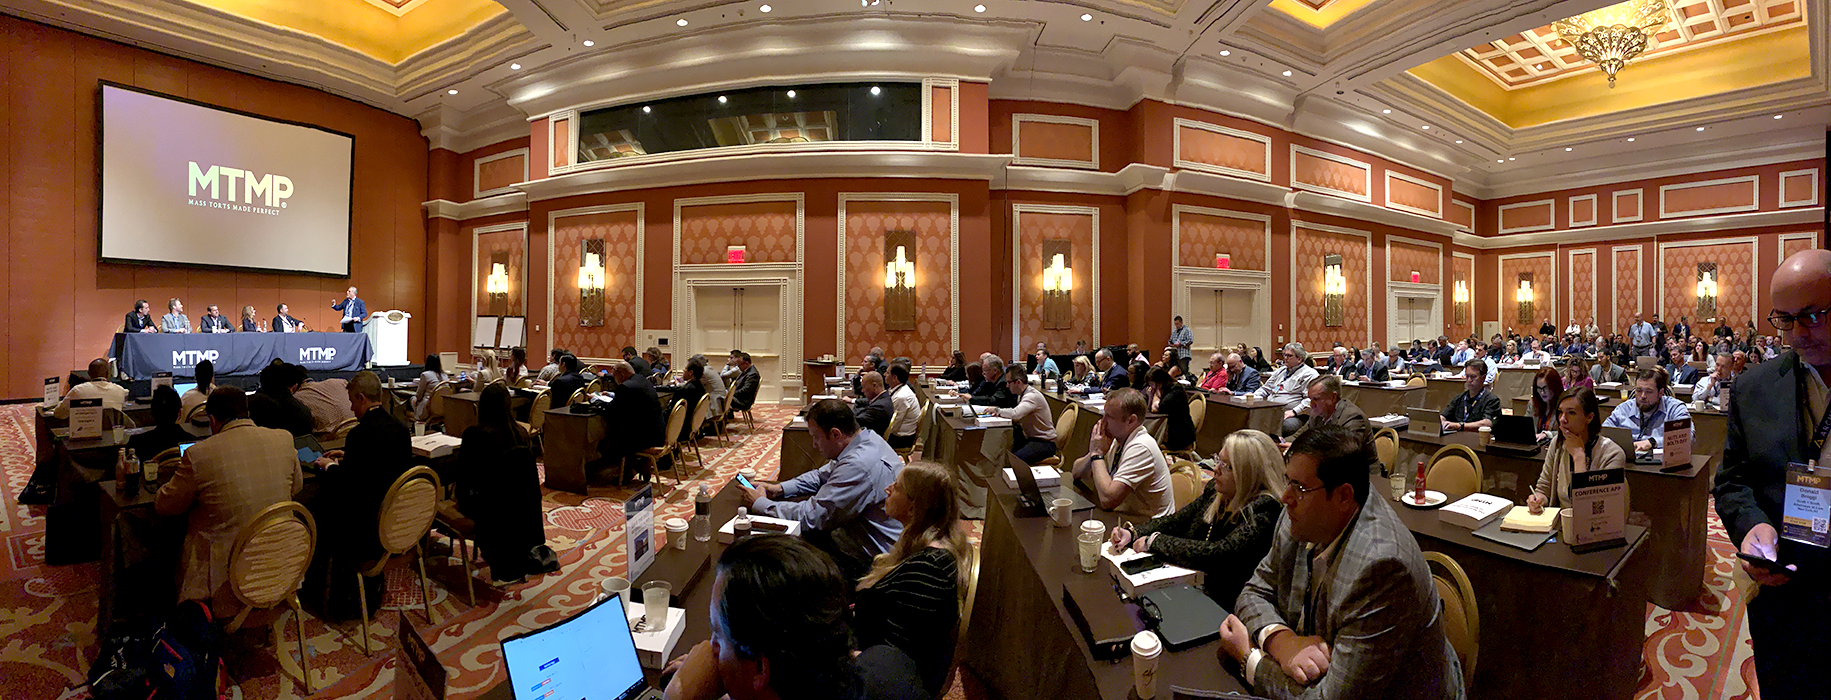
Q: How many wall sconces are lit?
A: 8